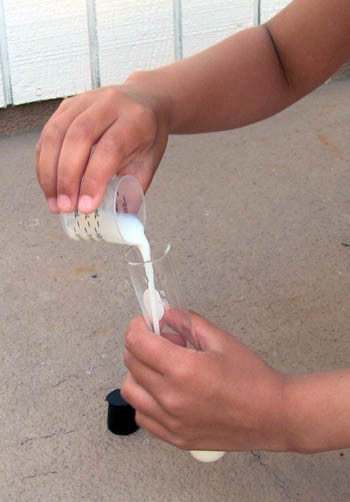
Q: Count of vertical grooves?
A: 4